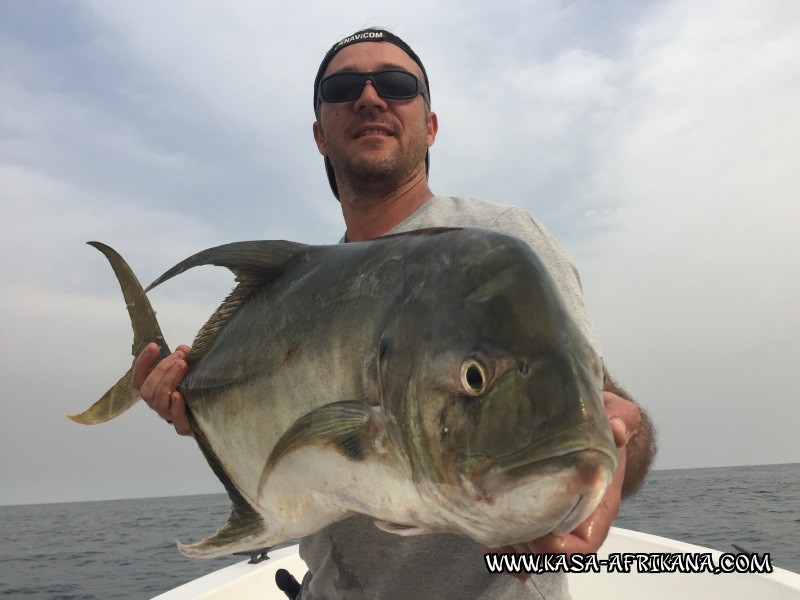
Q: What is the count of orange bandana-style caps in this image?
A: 0